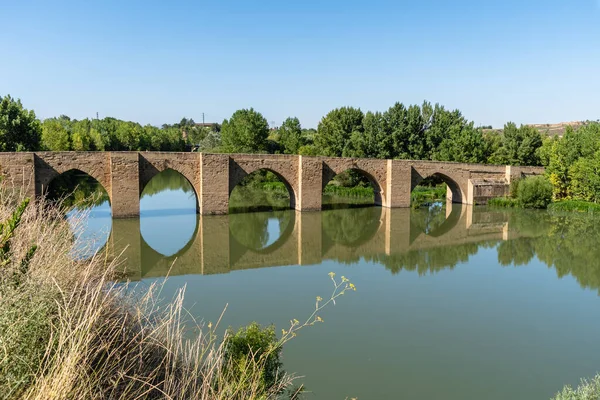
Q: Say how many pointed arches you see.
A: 5